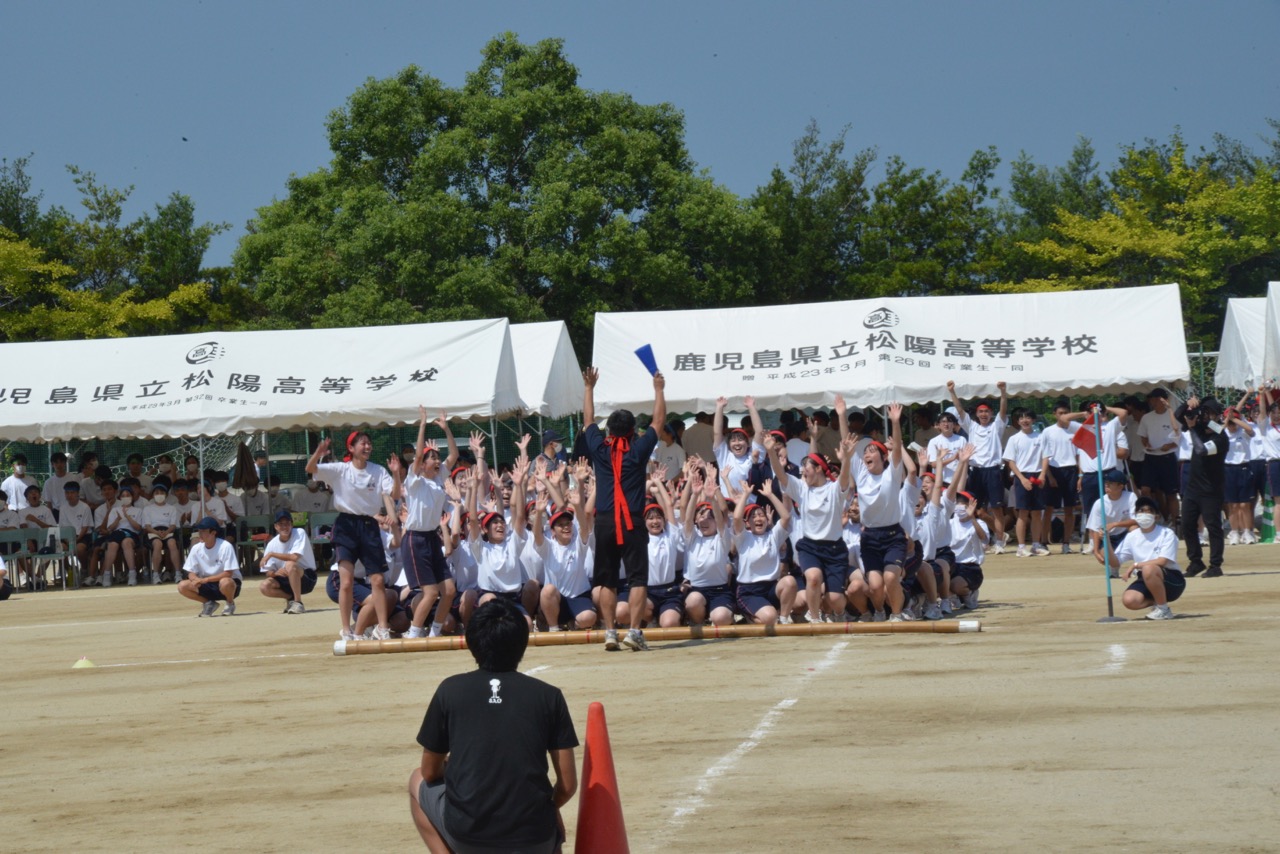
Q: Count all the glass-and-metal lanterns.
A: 0